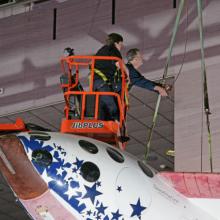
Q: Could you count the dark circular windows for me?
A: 6